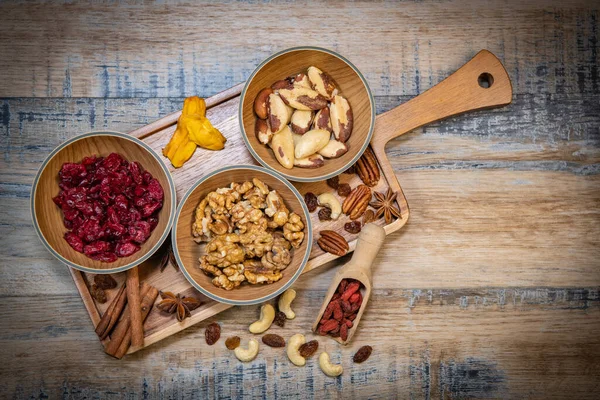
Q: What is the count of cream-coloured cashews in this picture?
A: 6